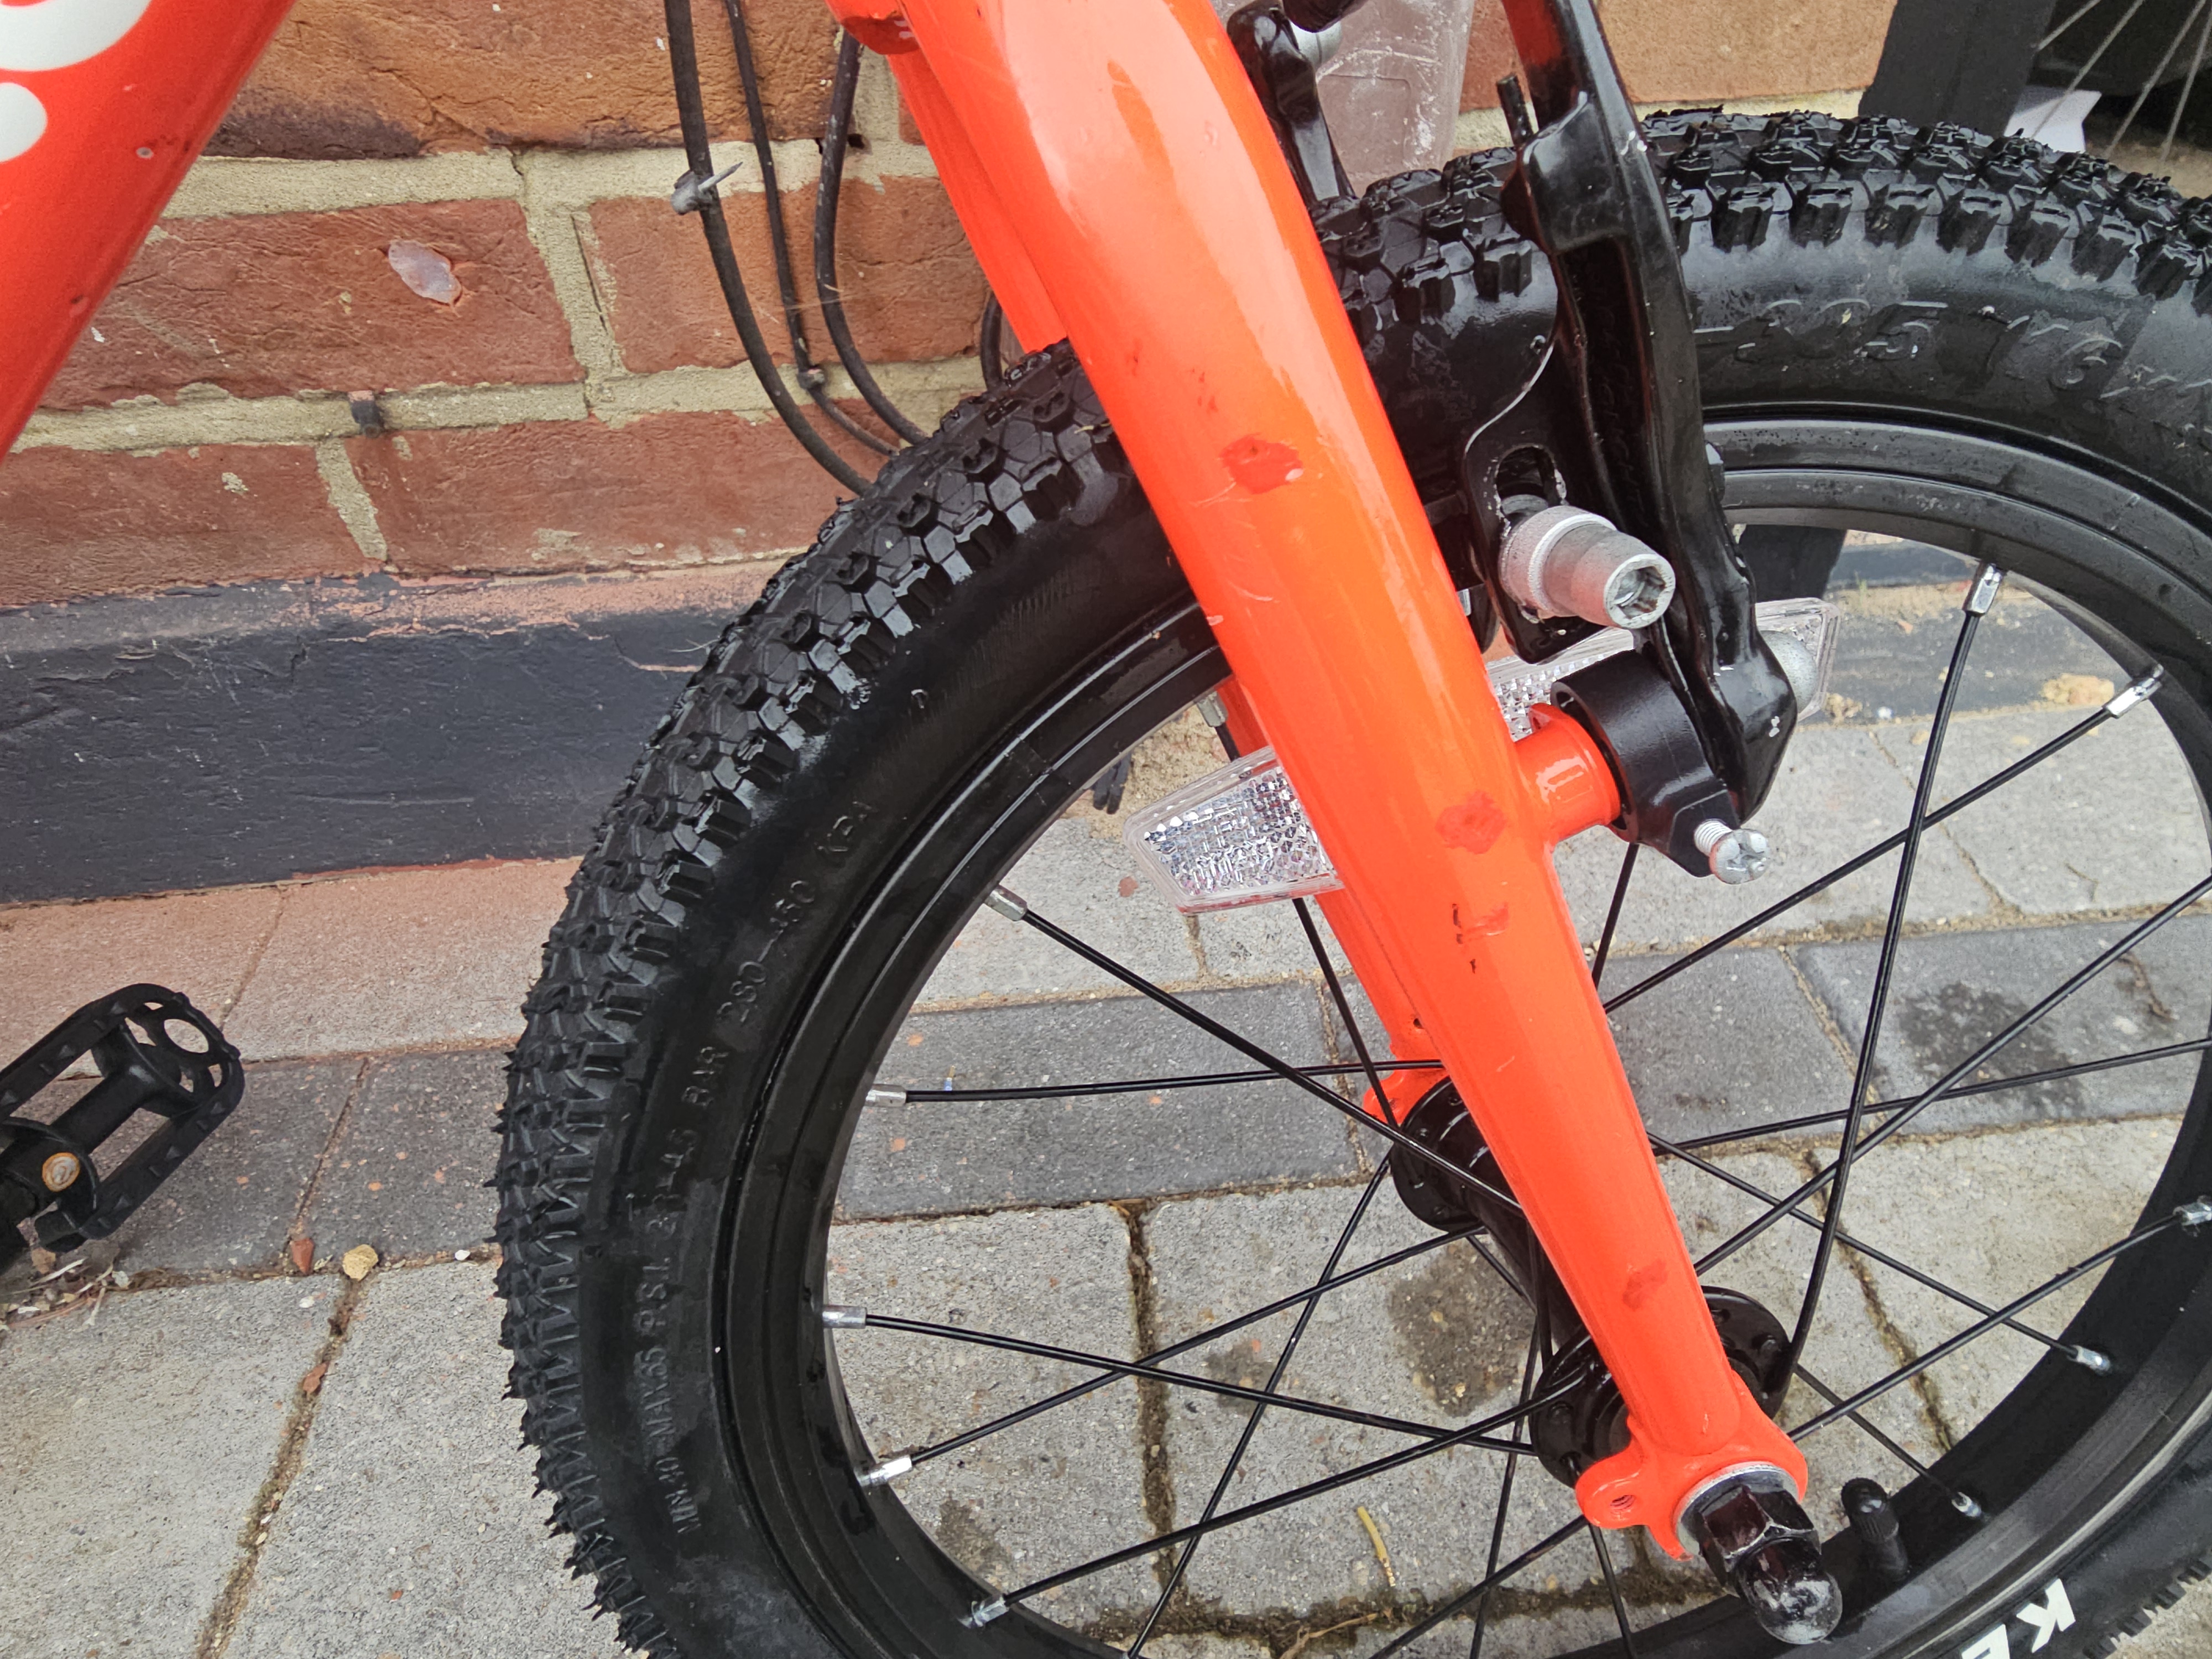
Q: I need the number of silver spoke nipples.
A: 11